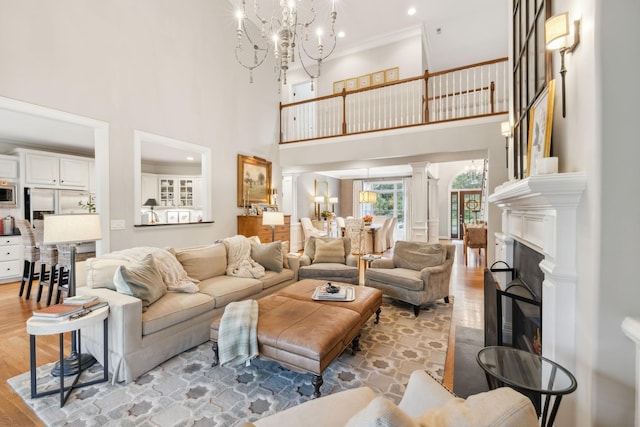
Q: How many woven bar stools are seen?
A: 3